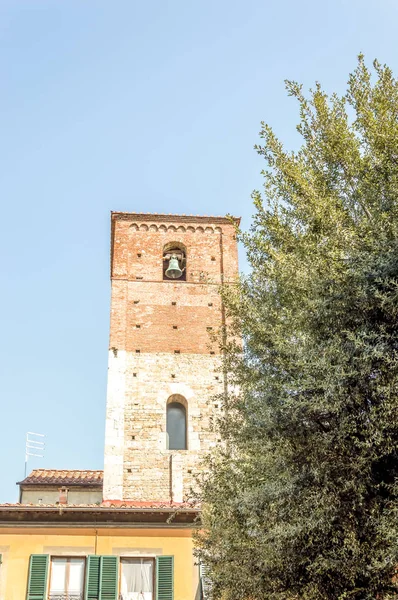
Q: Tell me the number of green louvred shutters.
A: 4